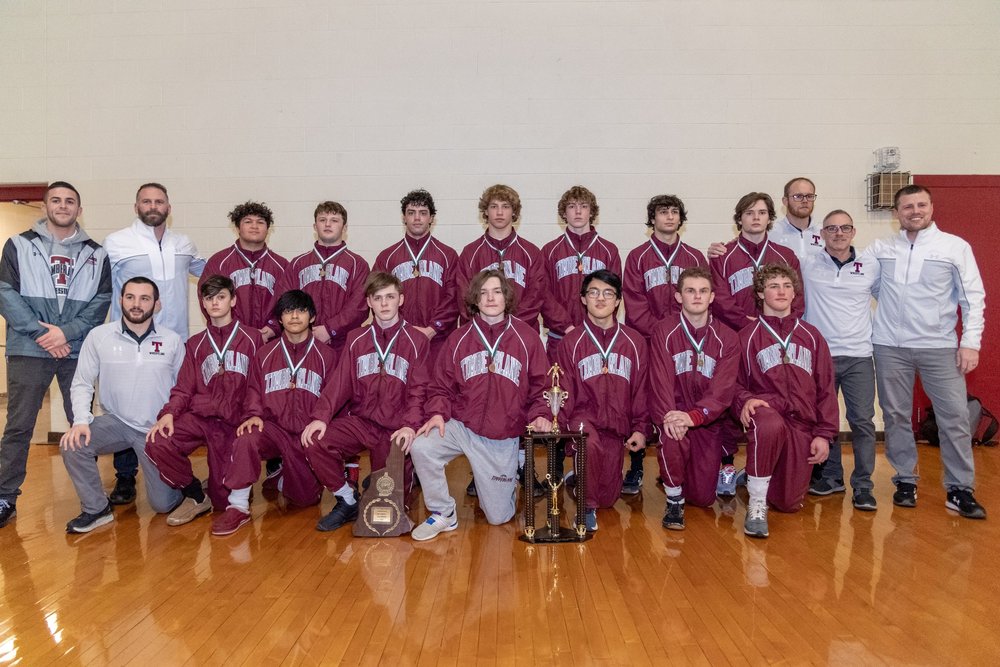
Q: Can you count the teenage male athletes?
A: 14